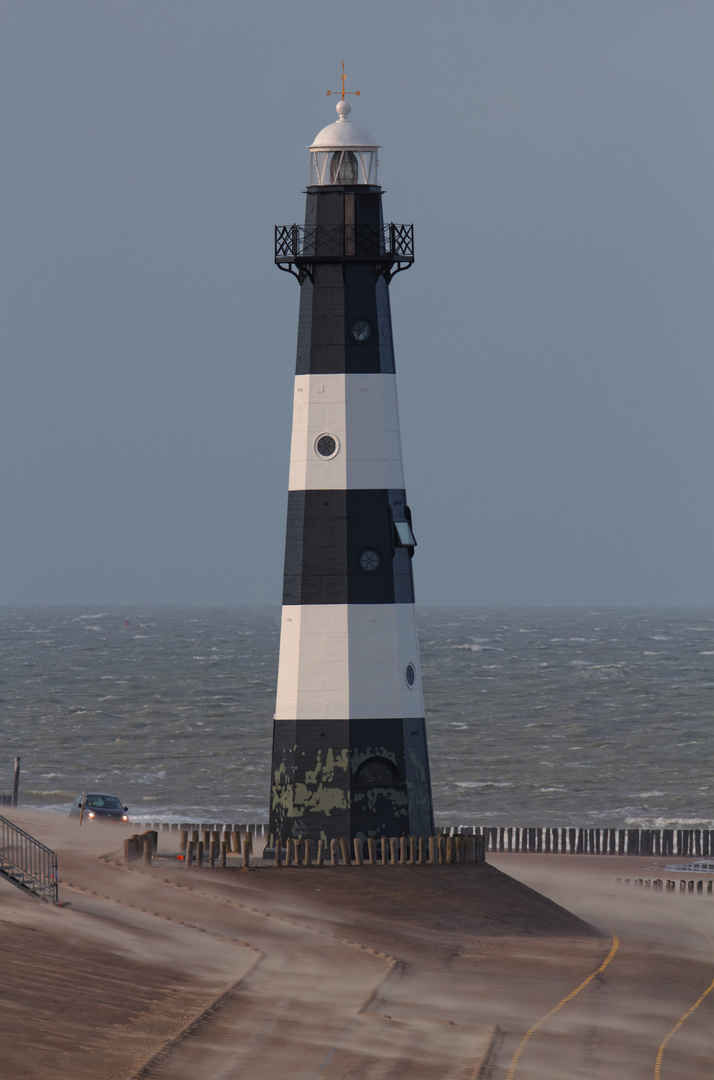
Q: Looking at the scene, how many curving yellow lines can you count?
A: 2